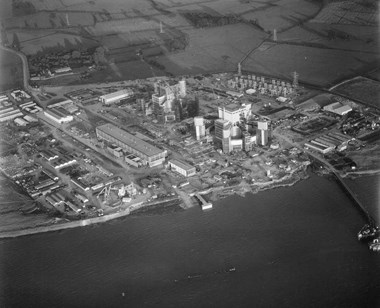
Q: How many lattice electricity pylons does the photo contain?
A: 5